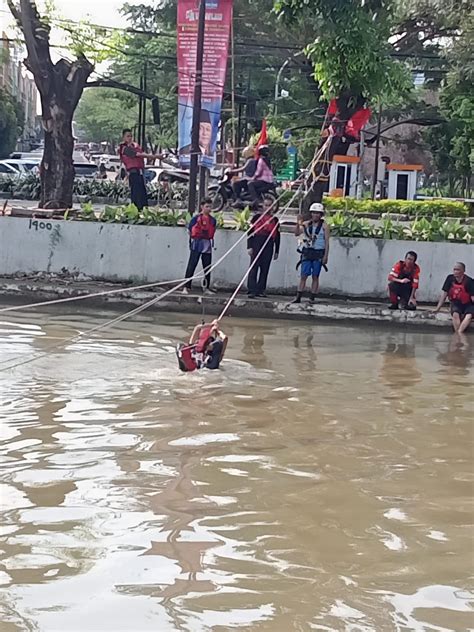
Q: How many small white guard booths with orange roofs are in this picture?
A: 2